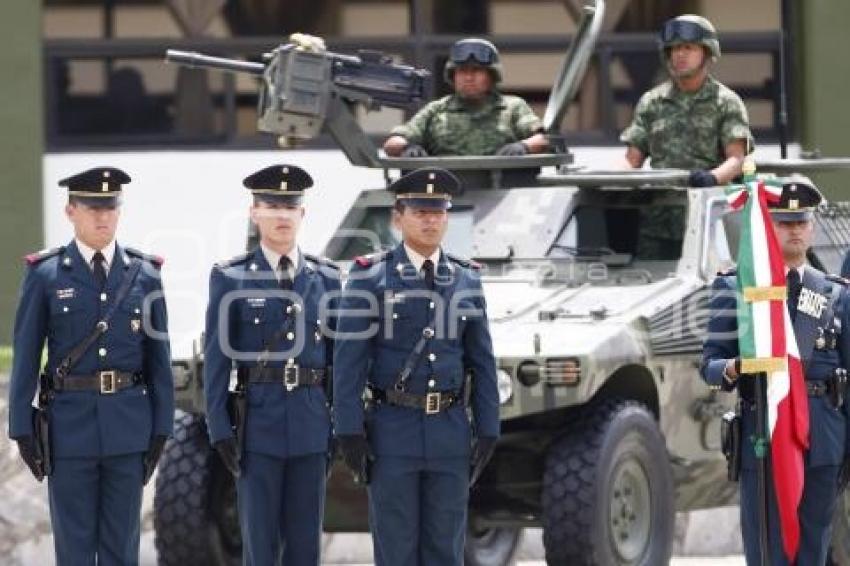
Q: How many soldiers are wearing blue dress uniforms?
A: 4